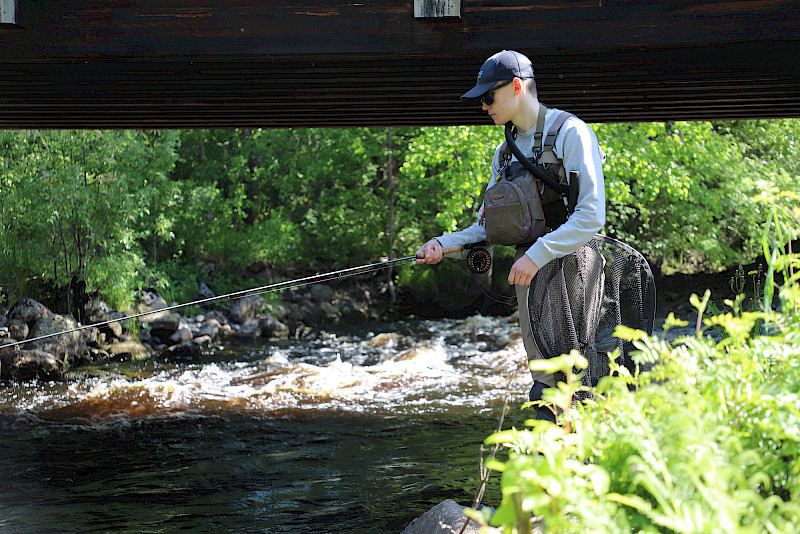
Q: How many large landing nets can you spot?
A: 1